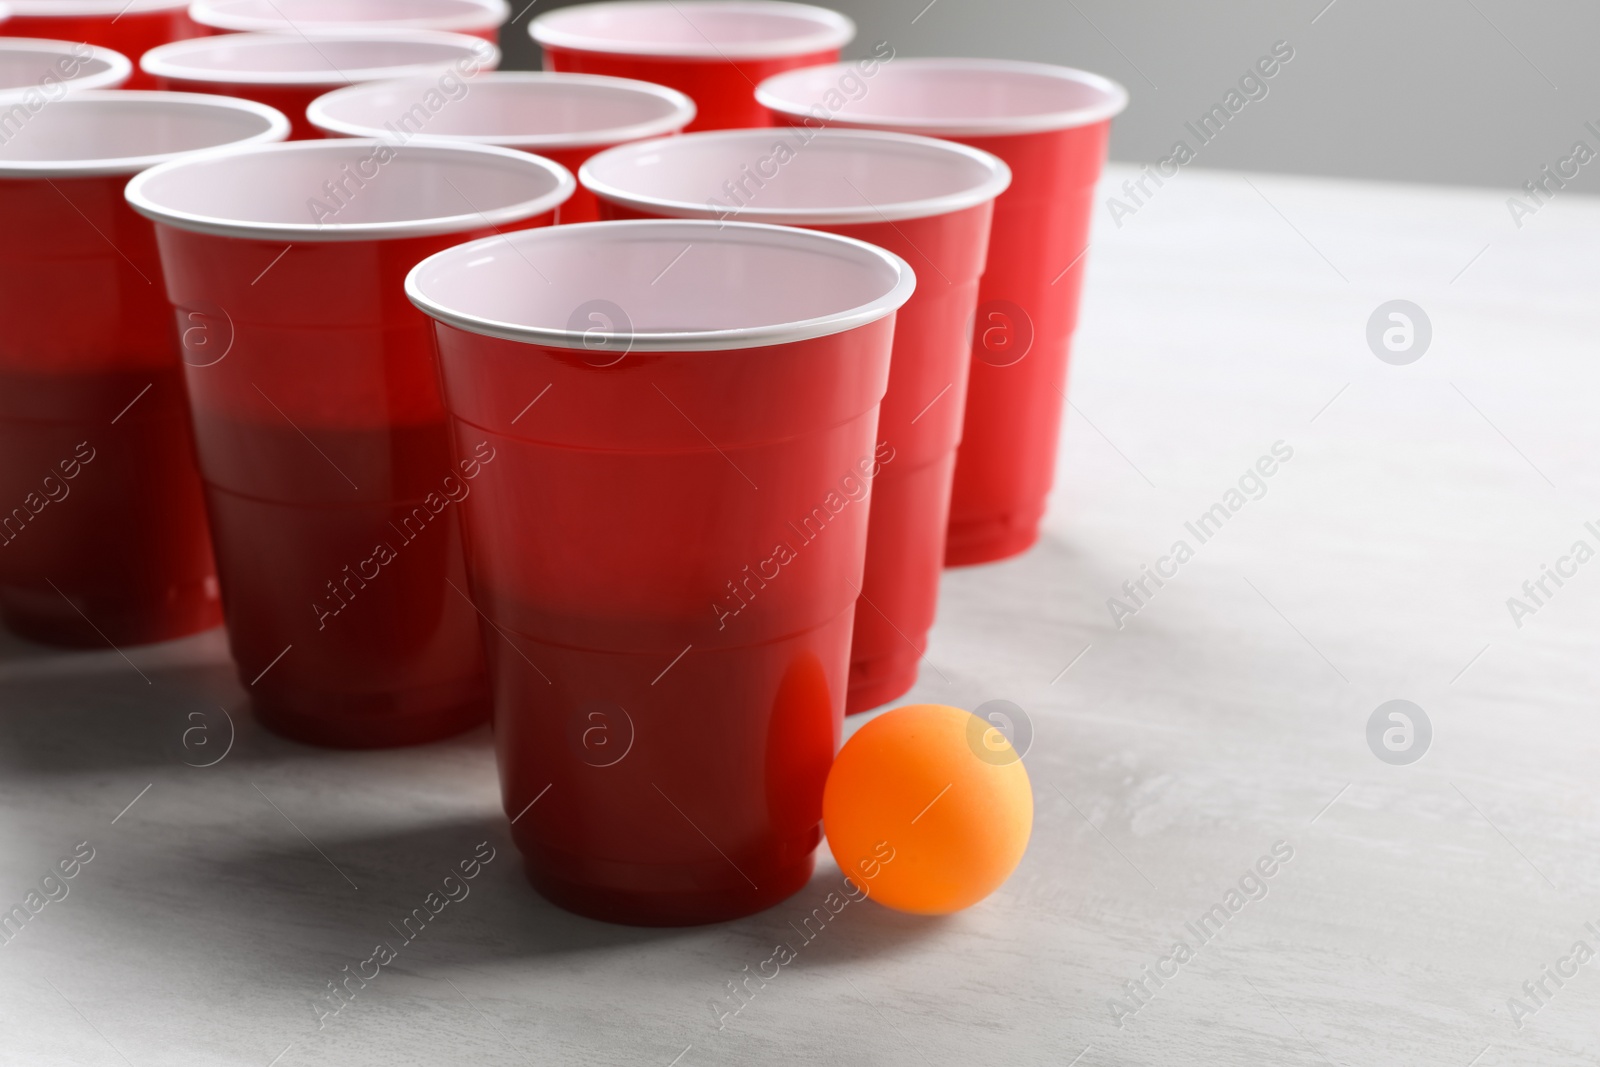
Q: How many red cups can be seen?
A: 11